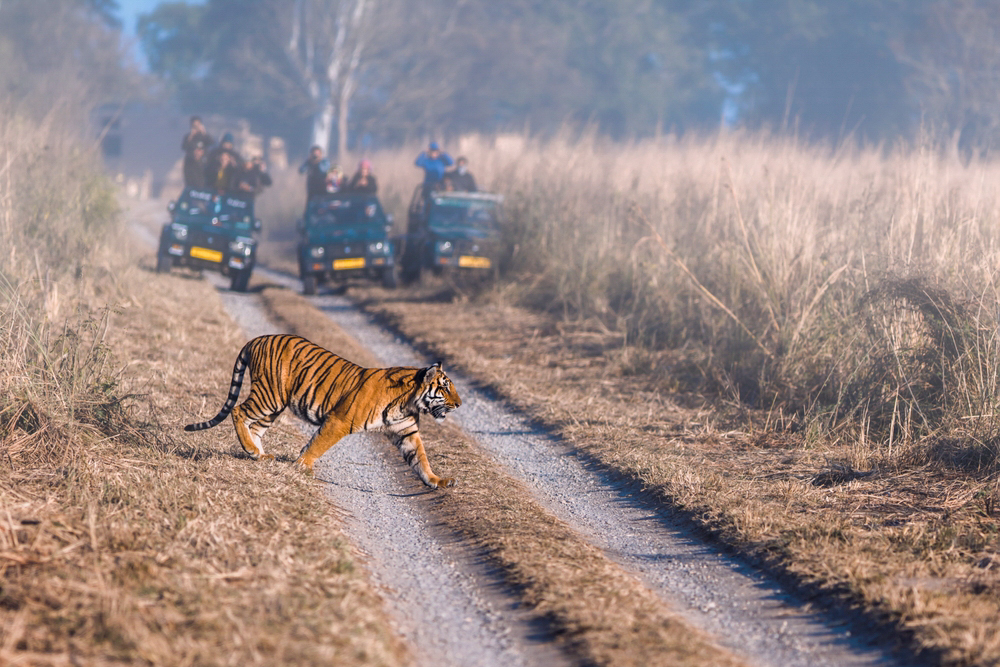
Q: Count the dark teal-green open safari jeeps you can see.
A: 3